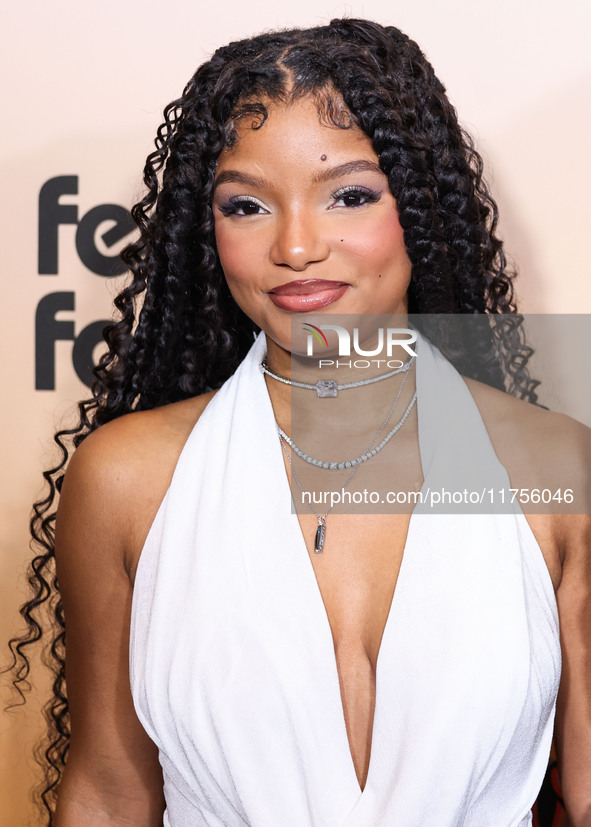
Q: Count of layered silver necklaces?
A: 3